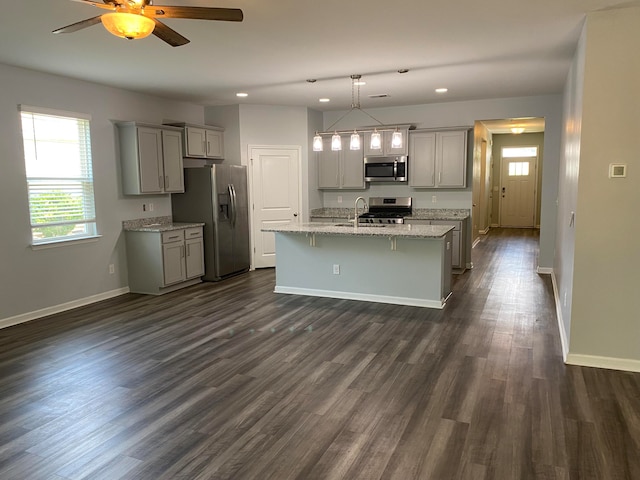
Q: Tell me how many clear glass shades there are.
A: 5